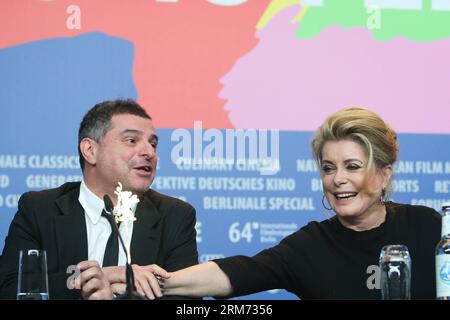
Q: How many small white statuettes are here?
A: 1